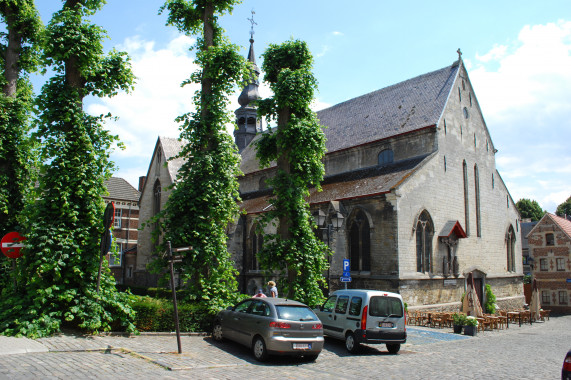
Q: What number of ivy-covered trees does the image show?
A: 4